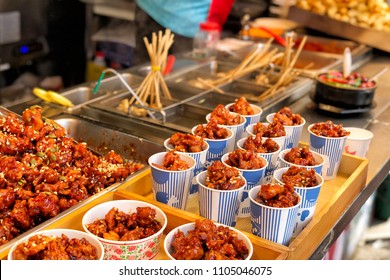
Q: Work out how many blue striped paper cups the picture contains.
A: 14